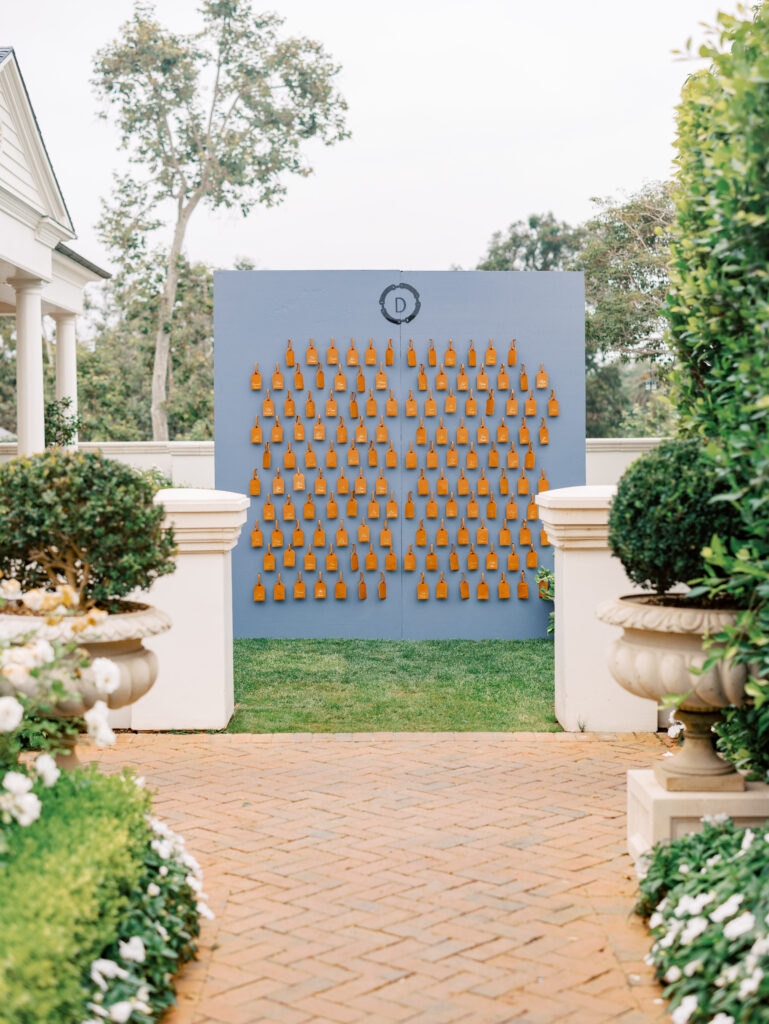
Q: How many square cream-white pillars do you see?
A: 2